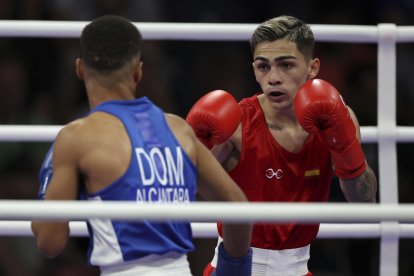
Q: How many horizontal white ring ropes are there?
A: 4